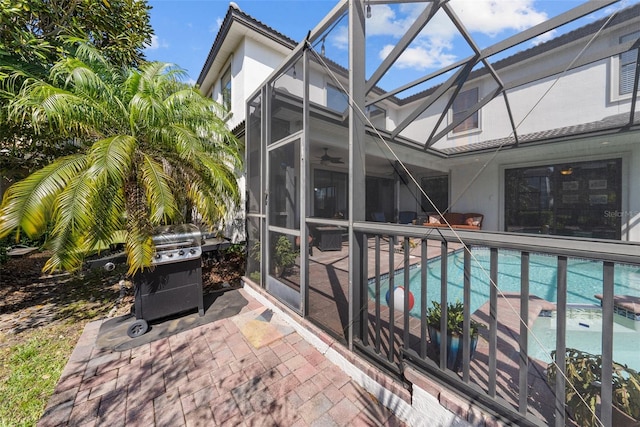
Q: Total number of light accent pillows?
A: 2